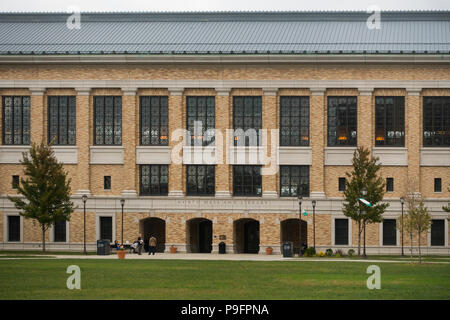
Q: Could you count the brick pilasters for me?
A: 9